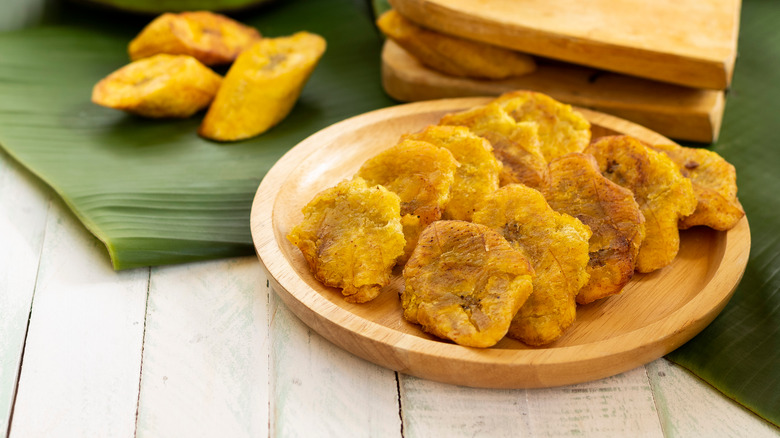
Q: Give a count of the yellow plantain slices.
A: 14